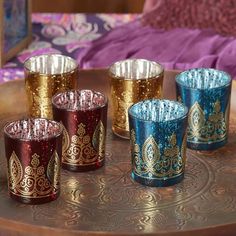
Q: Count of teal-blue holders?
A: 2